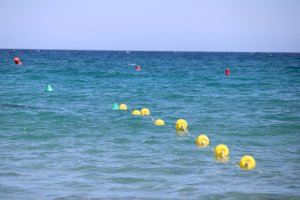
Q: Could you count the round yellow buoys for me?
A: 8